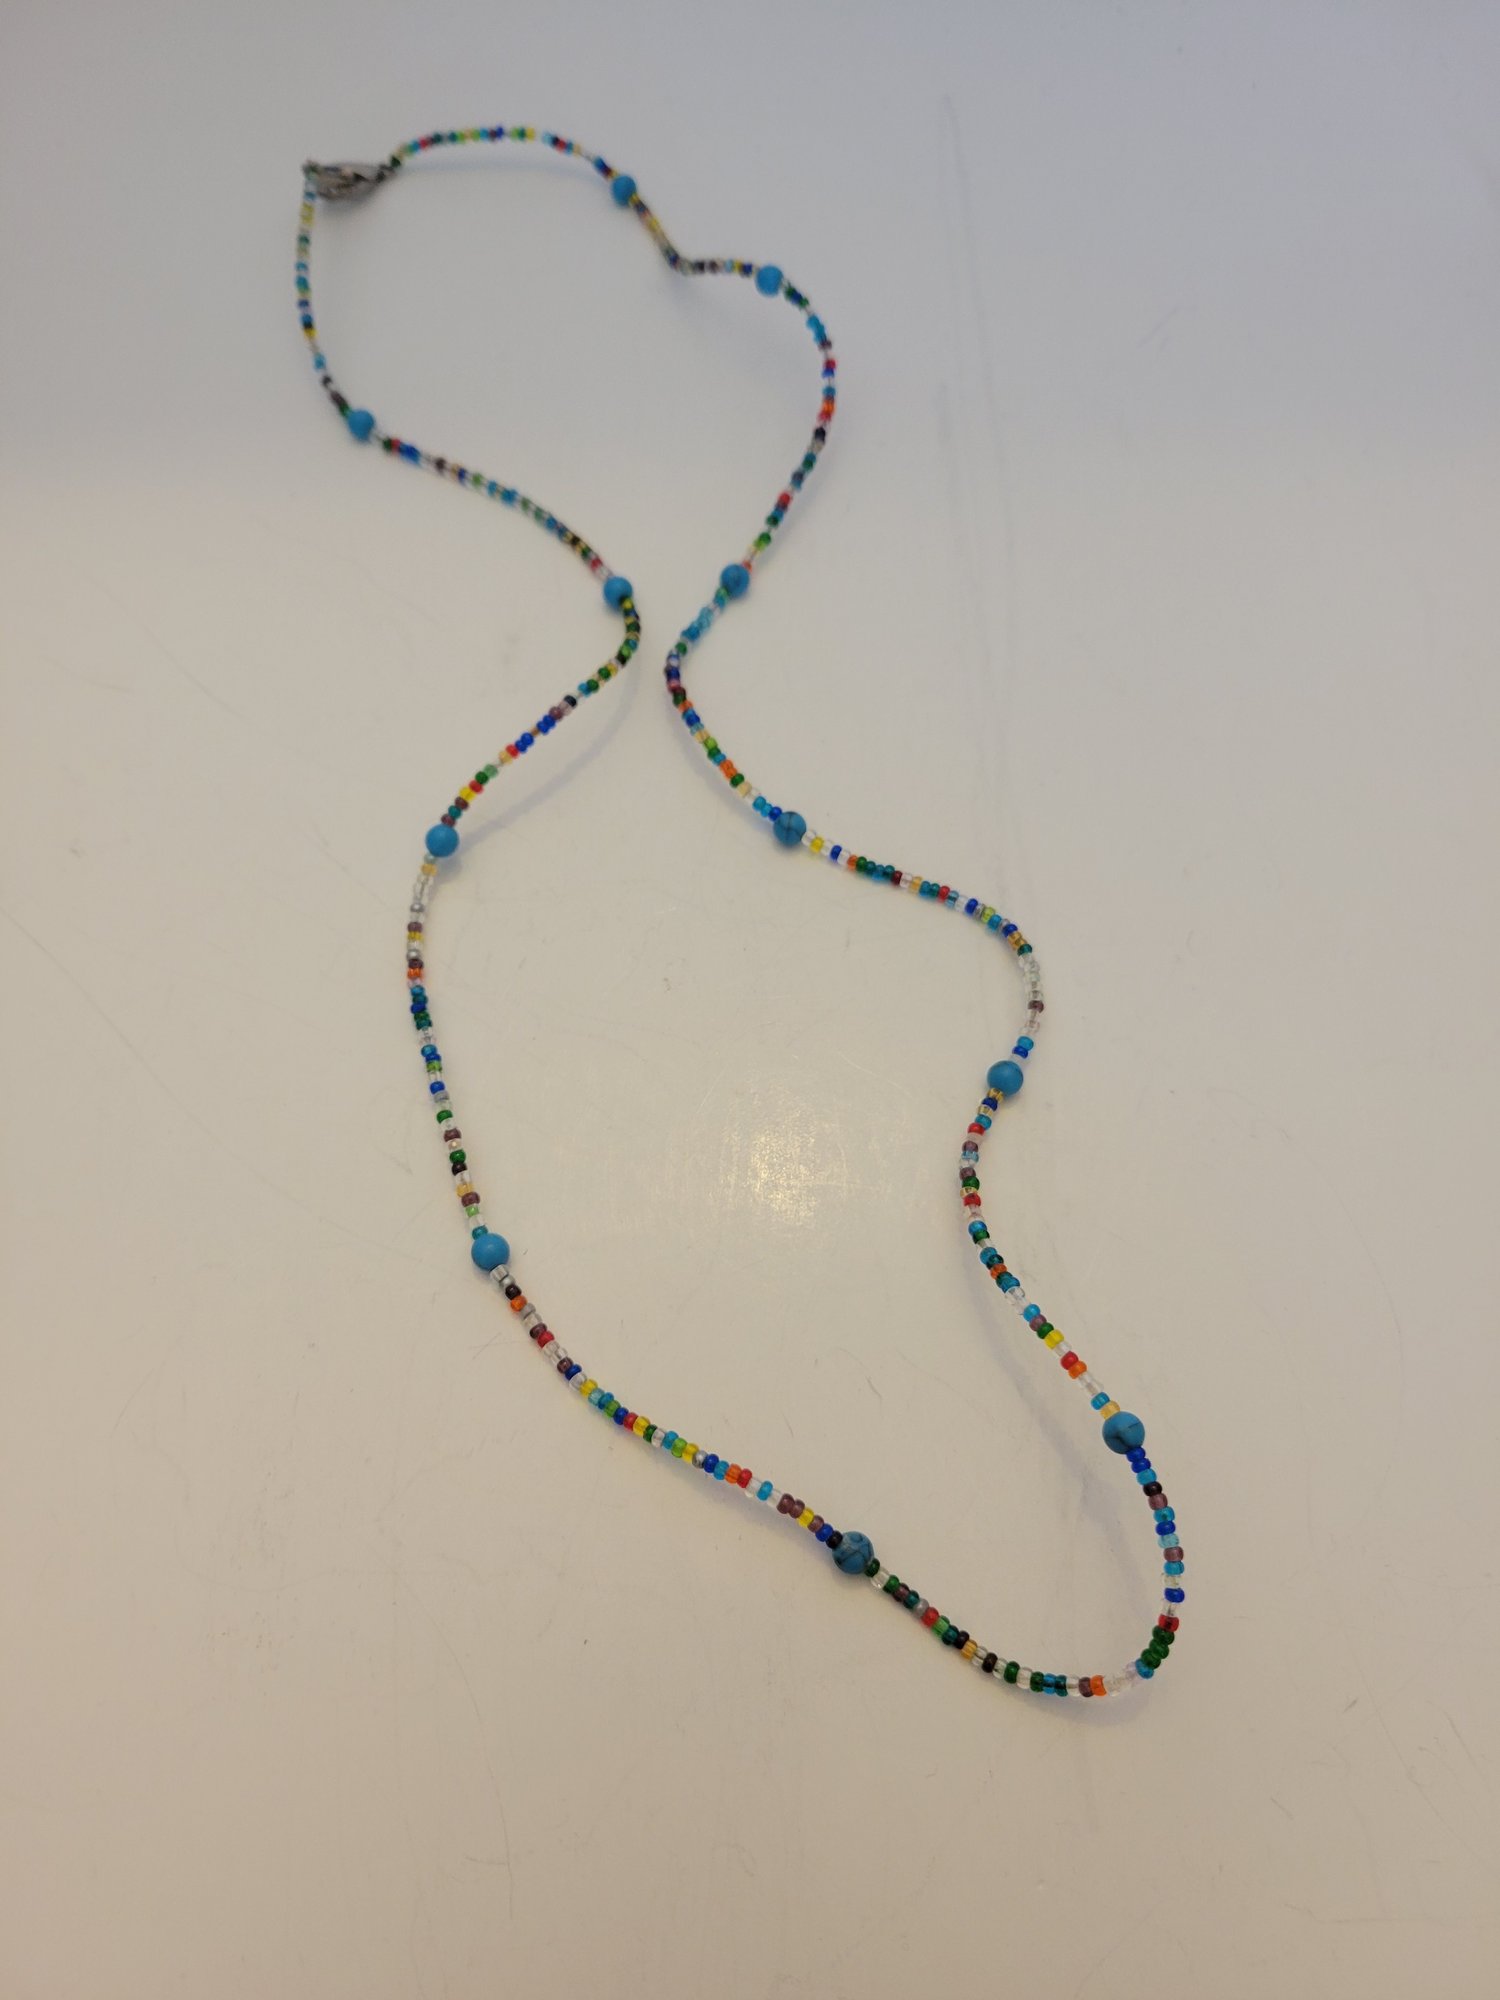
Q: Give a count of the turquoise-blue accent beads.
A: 11